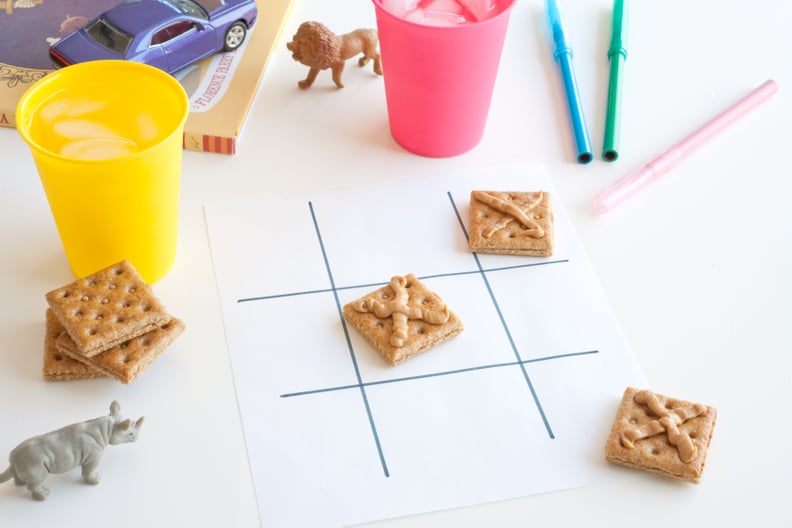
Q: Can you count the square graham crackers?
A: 6